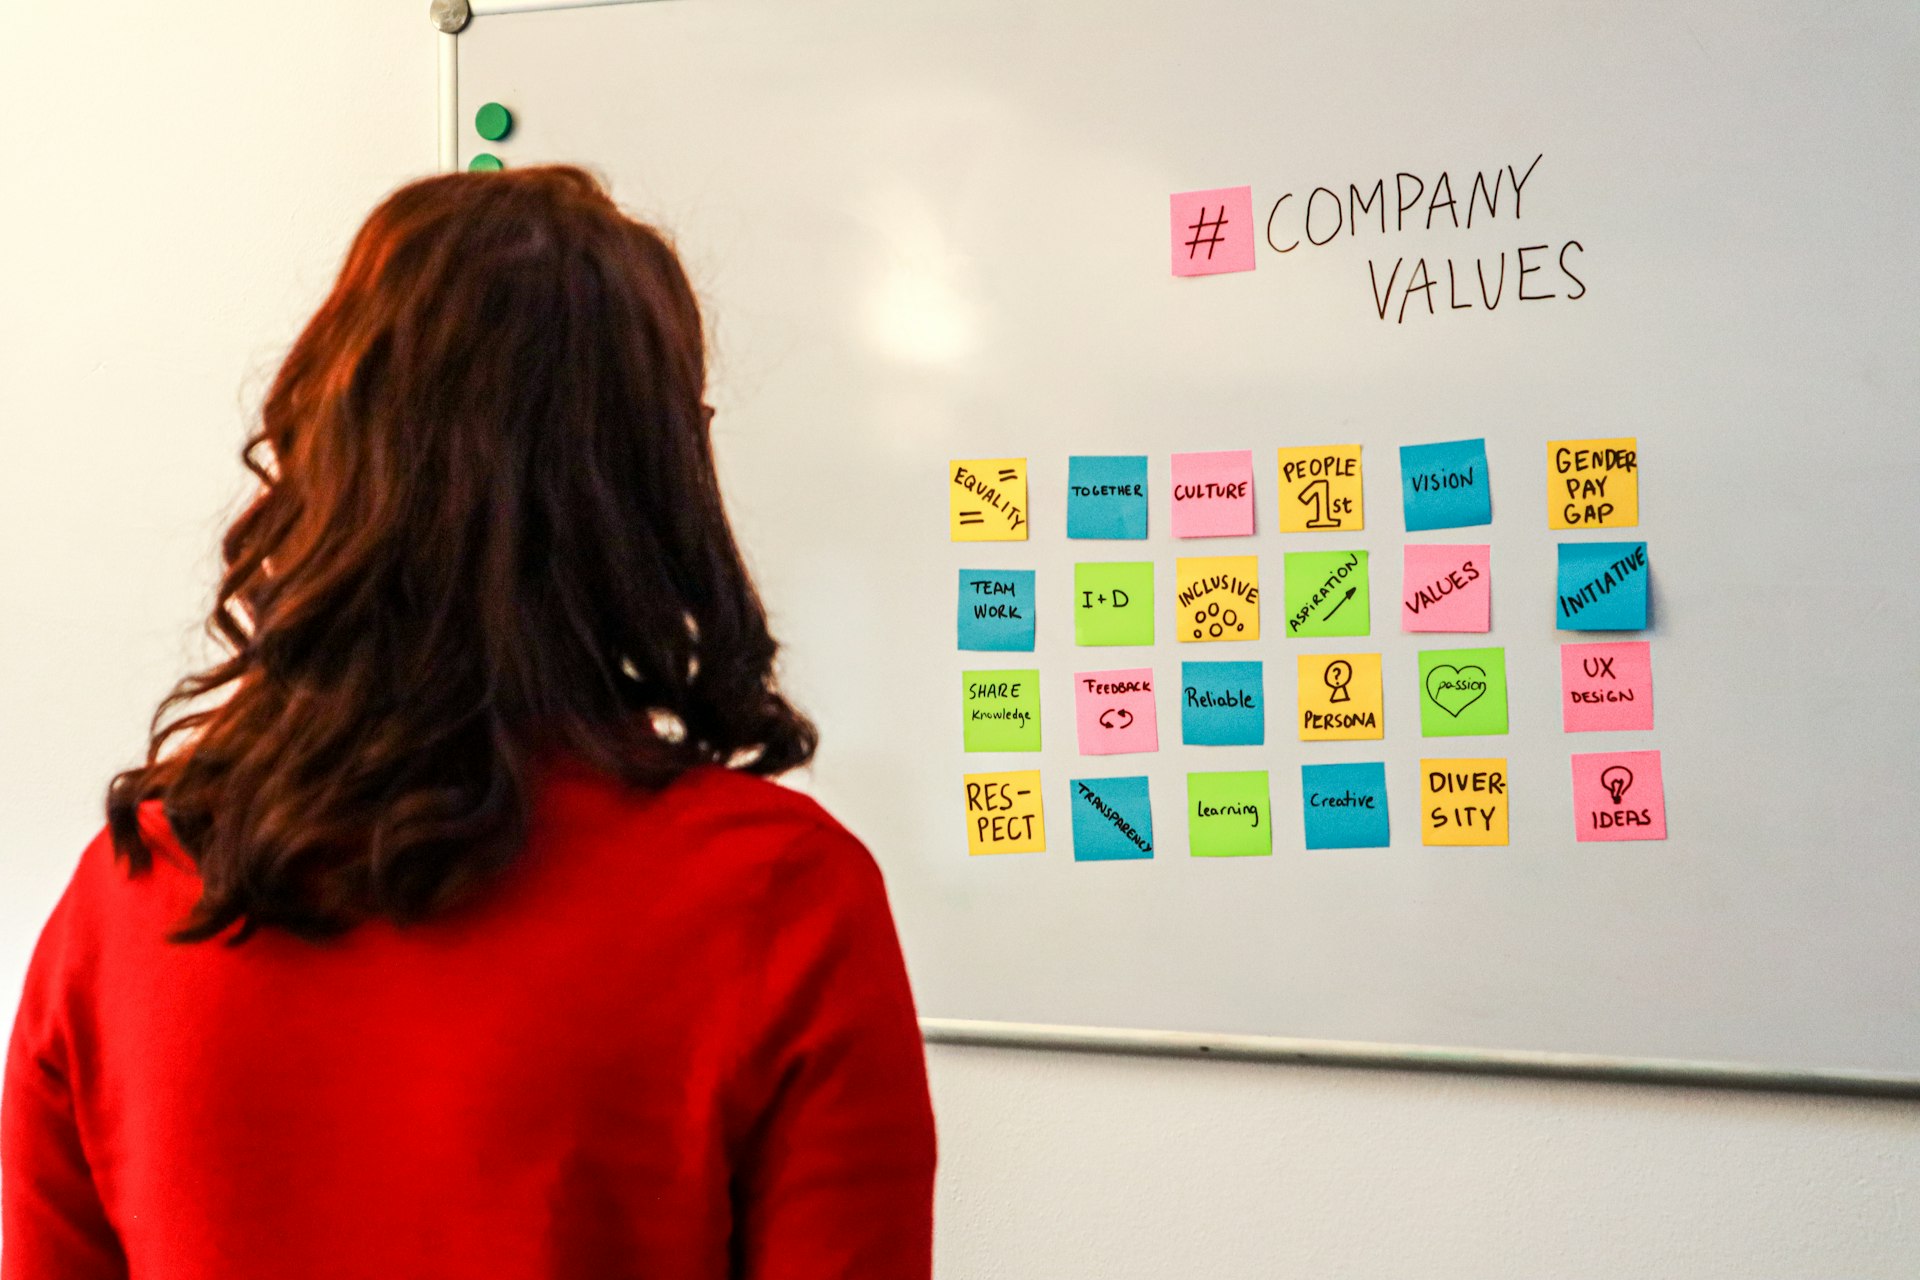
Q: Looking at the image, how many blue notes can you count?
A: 7